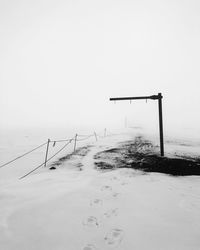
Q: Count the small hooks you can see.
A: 3